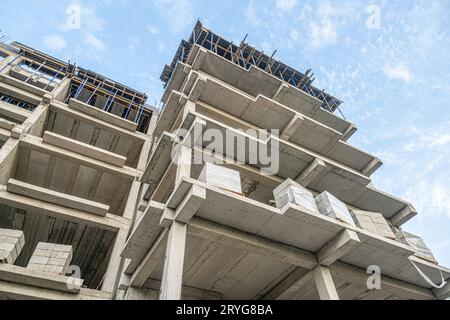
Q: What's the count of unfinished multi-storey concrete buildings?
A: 2